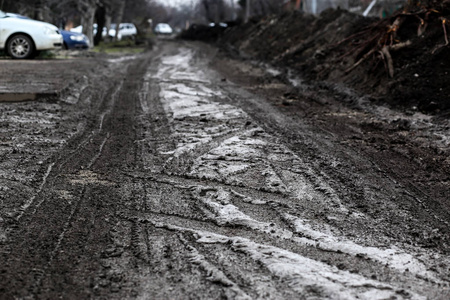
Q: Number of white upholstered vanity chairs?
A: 0